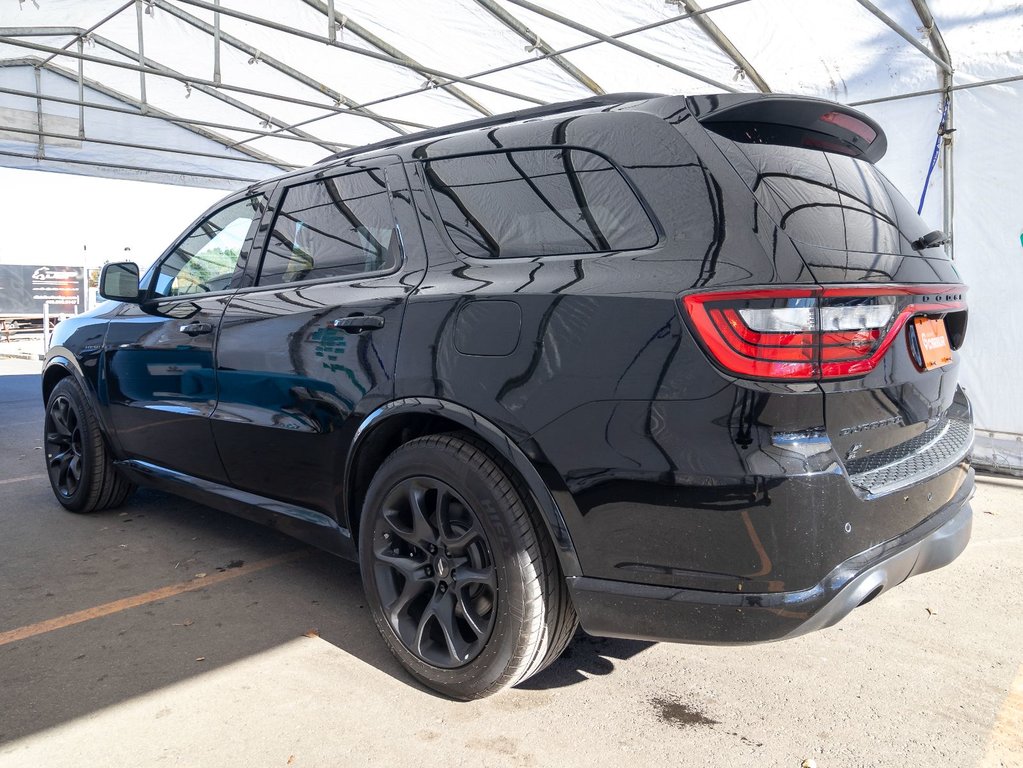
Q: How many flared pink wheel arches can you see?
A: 0